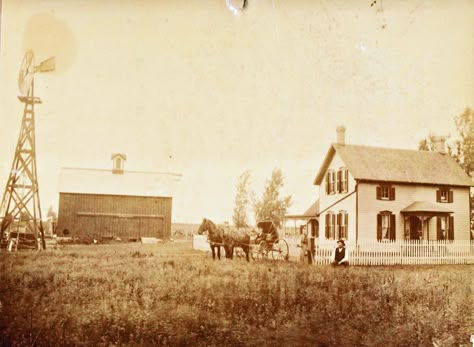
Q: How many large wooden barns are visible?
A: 1